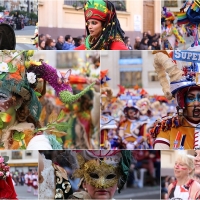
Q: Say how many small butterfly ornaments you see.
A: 1